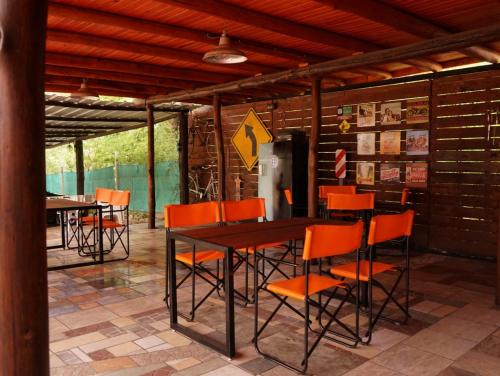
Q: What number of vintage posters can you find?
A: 9